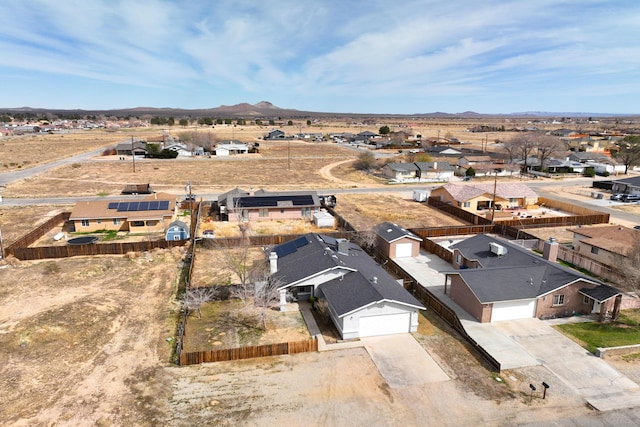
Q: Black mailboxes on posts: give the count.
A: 2